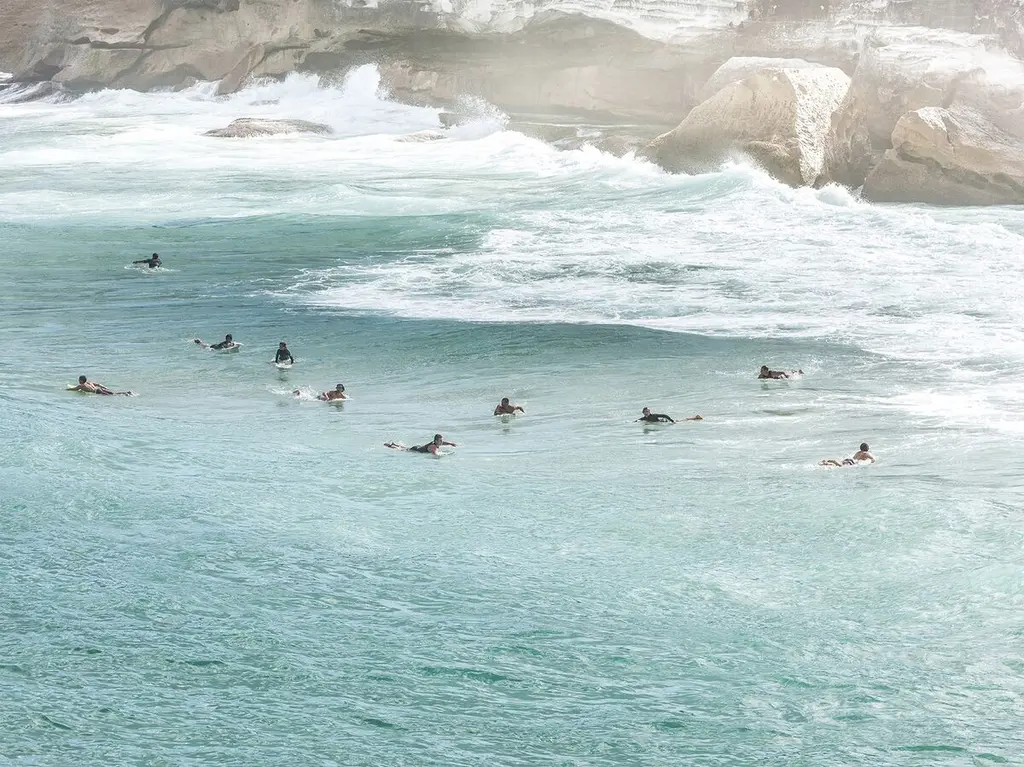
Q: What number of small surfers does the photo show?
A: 10